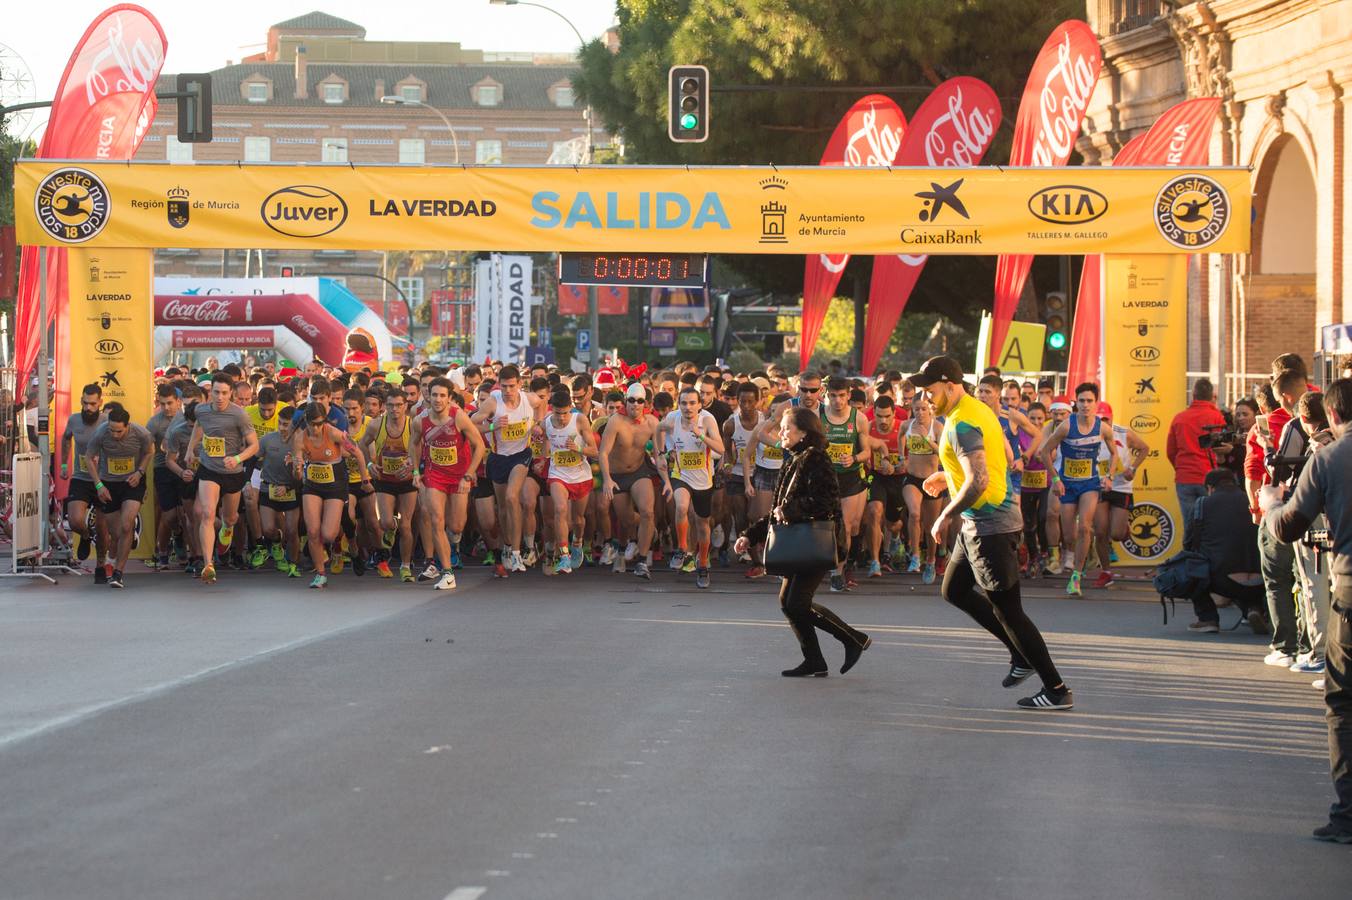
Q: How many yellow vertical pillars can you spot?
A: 2